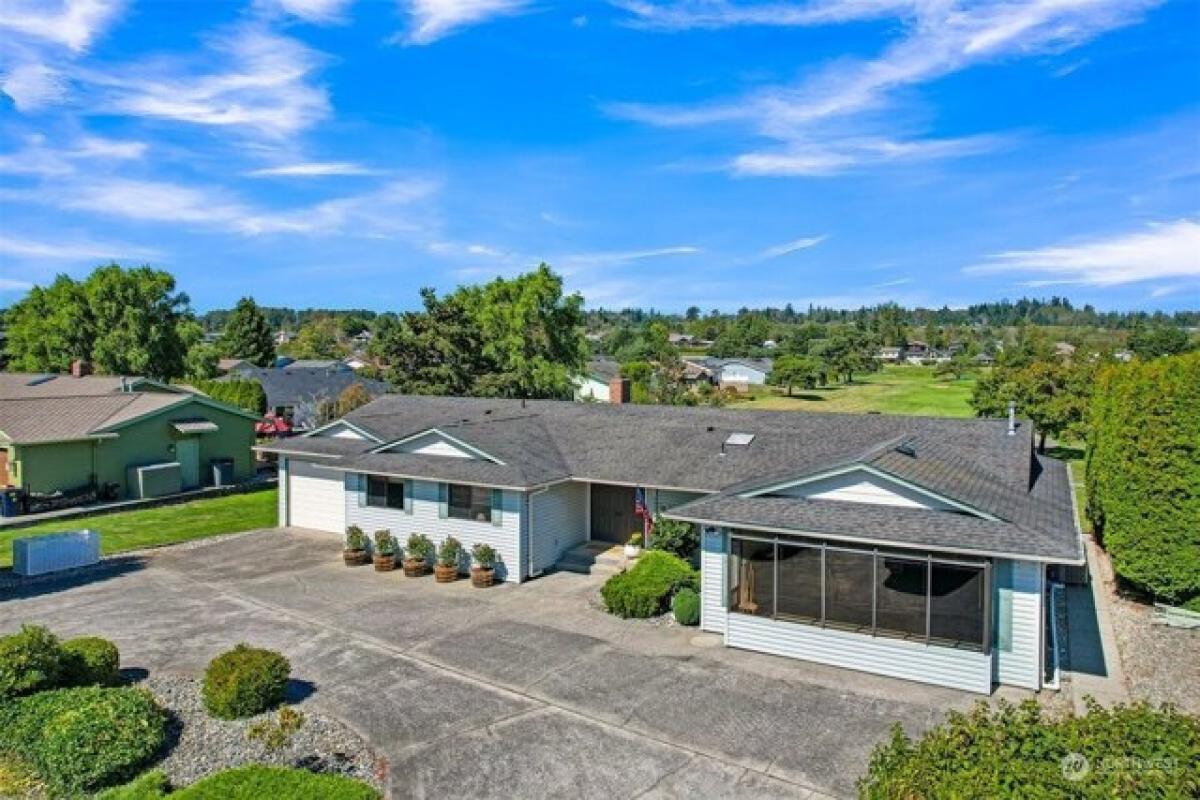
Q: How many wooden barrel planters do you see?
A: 5